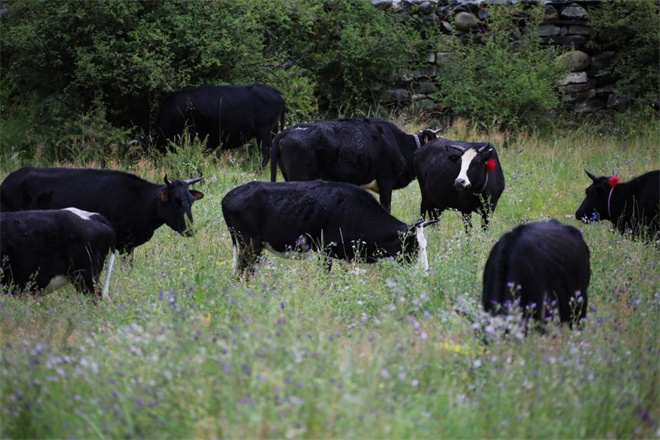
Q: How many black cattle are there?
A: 8